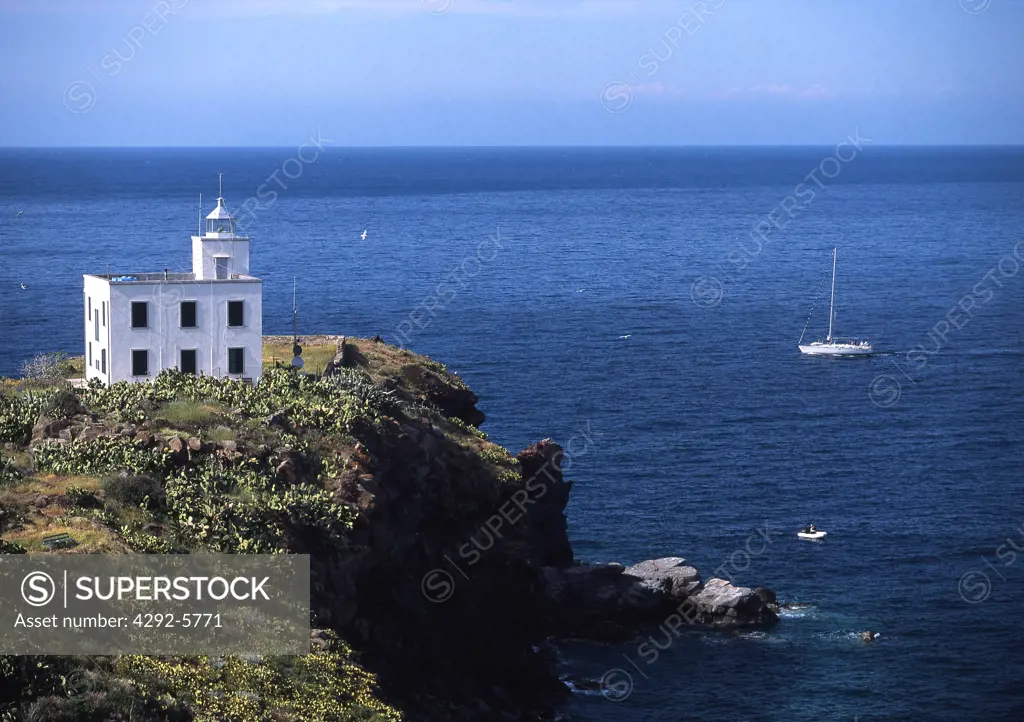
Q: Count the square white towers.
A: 1